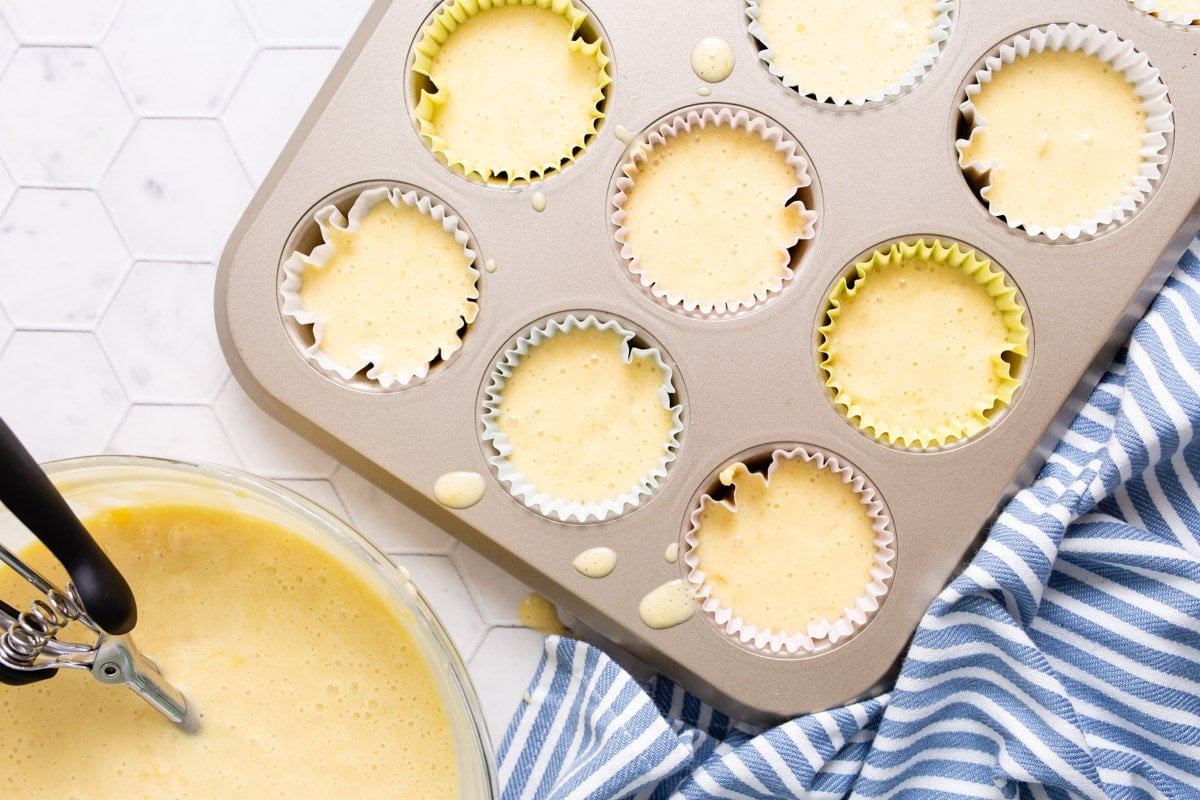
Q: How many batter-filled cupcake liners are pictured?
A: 9